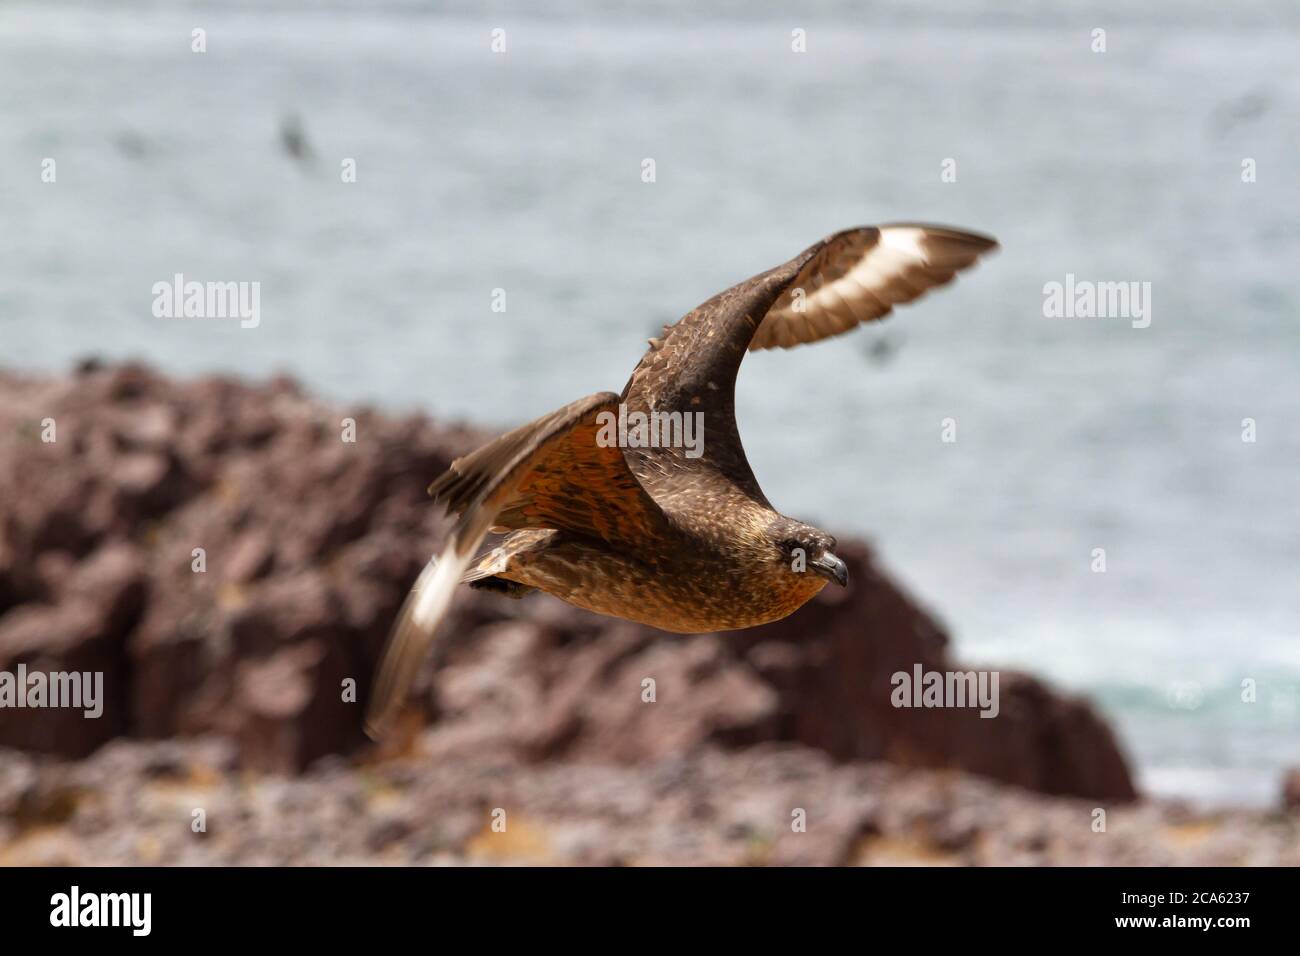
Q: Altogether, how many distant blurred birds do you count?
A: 4